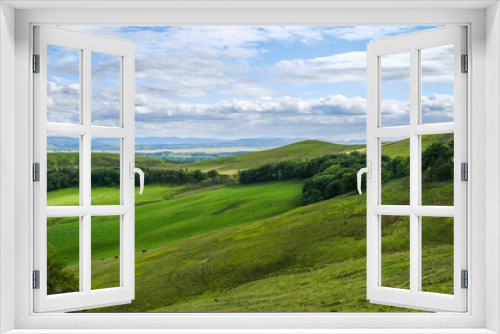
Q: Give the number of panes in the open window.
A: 12